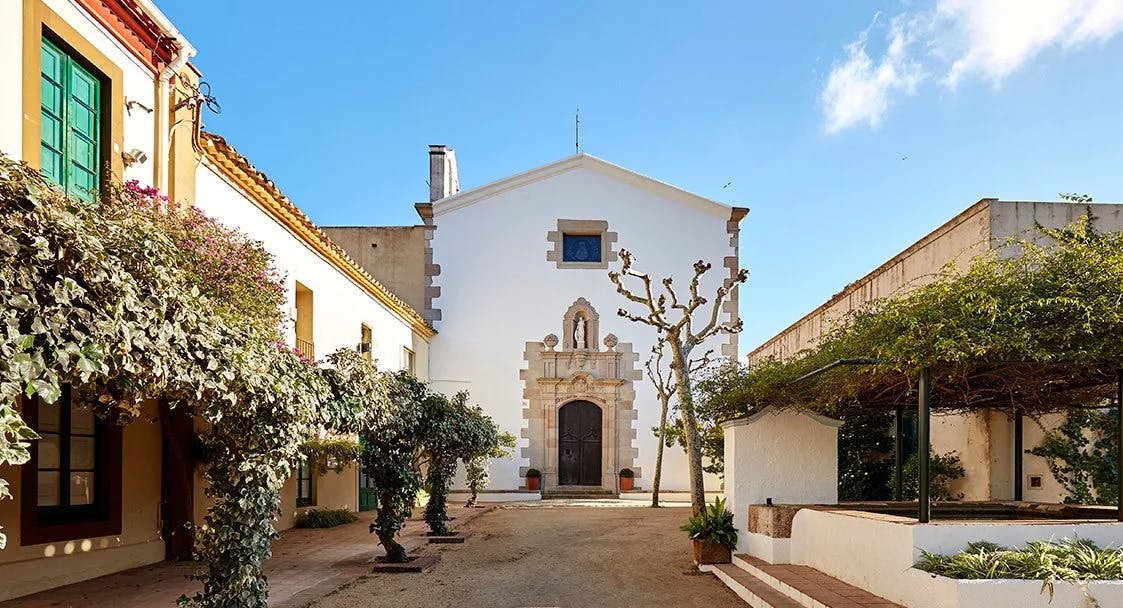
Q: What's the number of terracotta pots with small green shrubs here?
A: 2